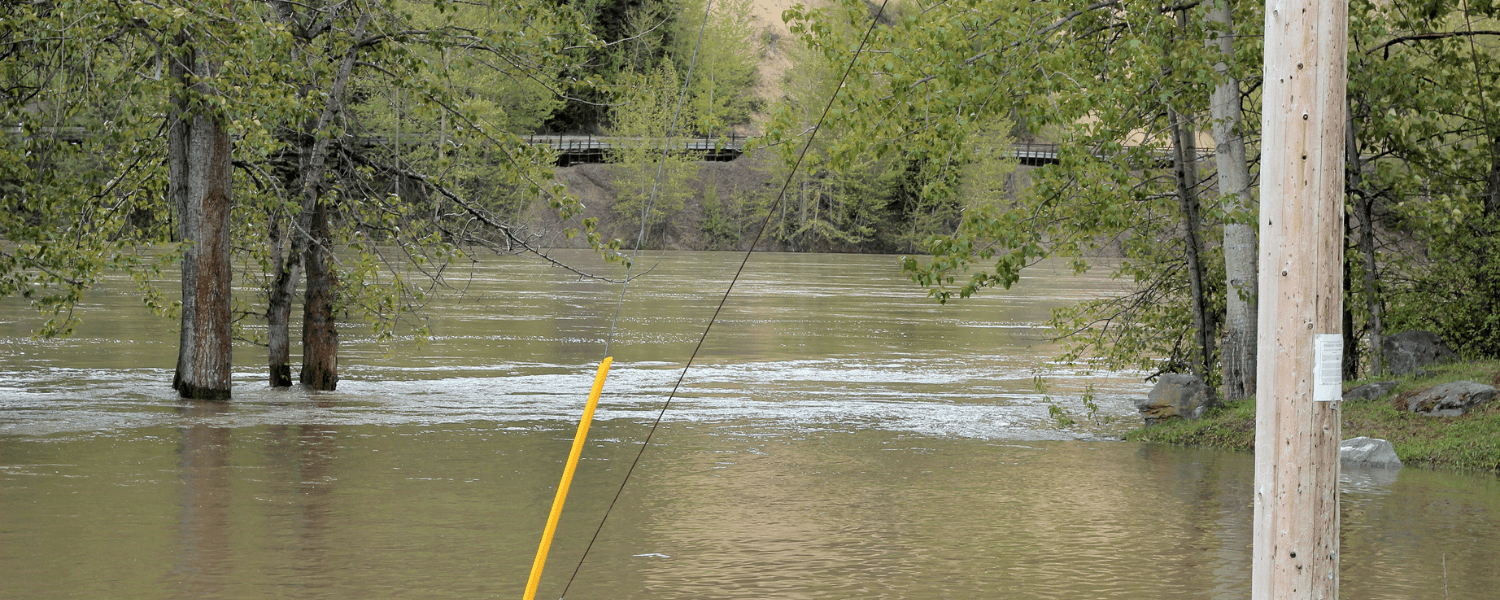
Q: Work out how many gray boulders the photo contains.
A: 5